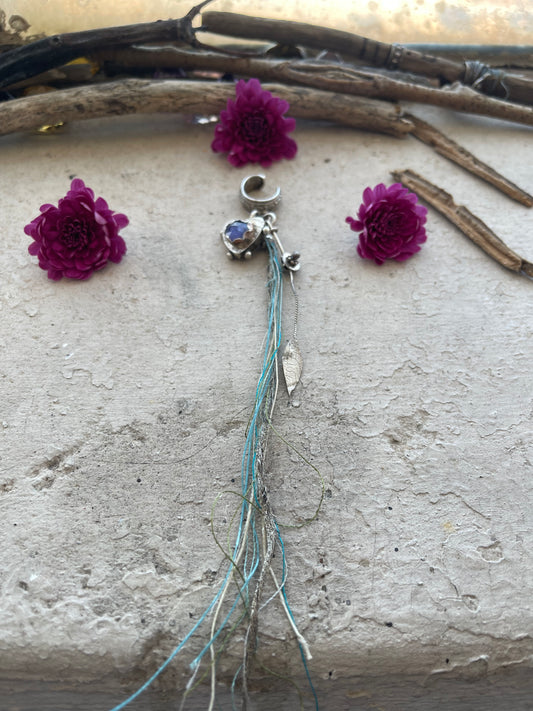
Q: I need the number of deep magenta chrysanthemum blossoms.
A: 3